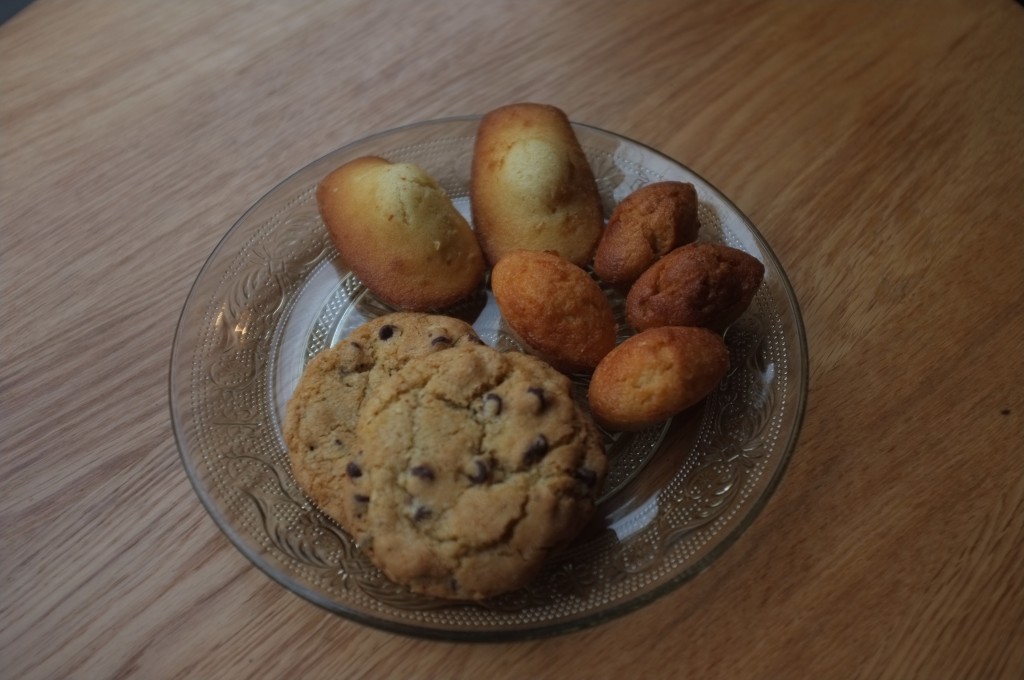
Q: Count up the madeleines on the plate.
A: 2